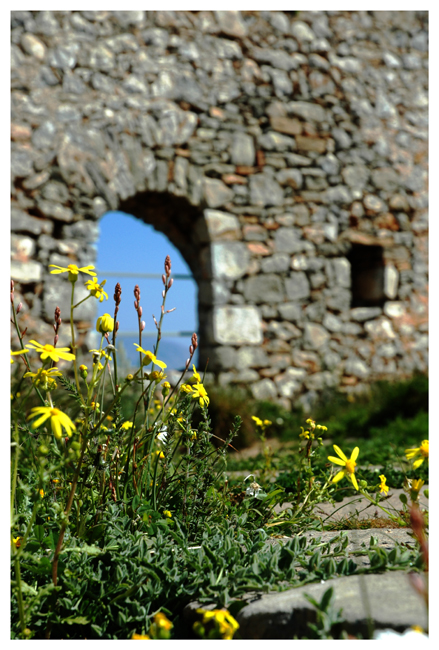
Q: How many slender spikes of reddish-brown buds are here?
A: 6